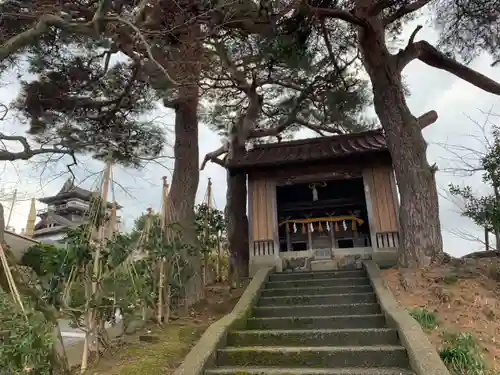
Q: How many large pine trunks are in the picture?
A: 3